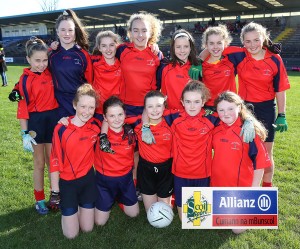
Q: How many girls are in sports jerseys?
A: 12